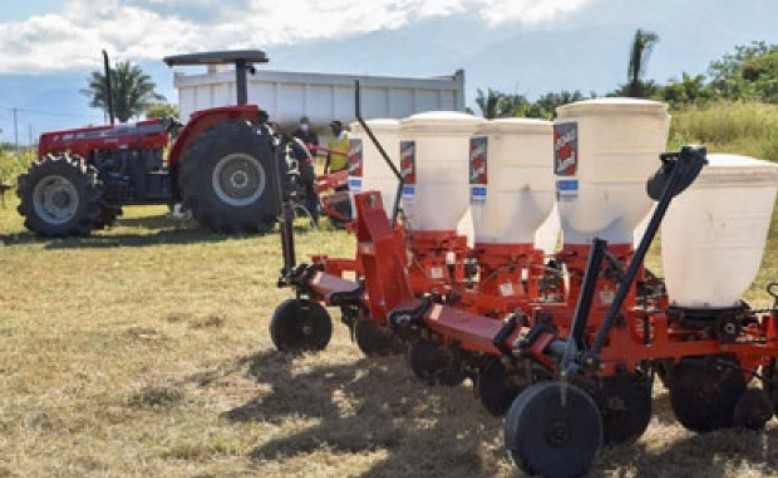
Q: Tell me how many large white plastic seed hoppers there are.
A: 5